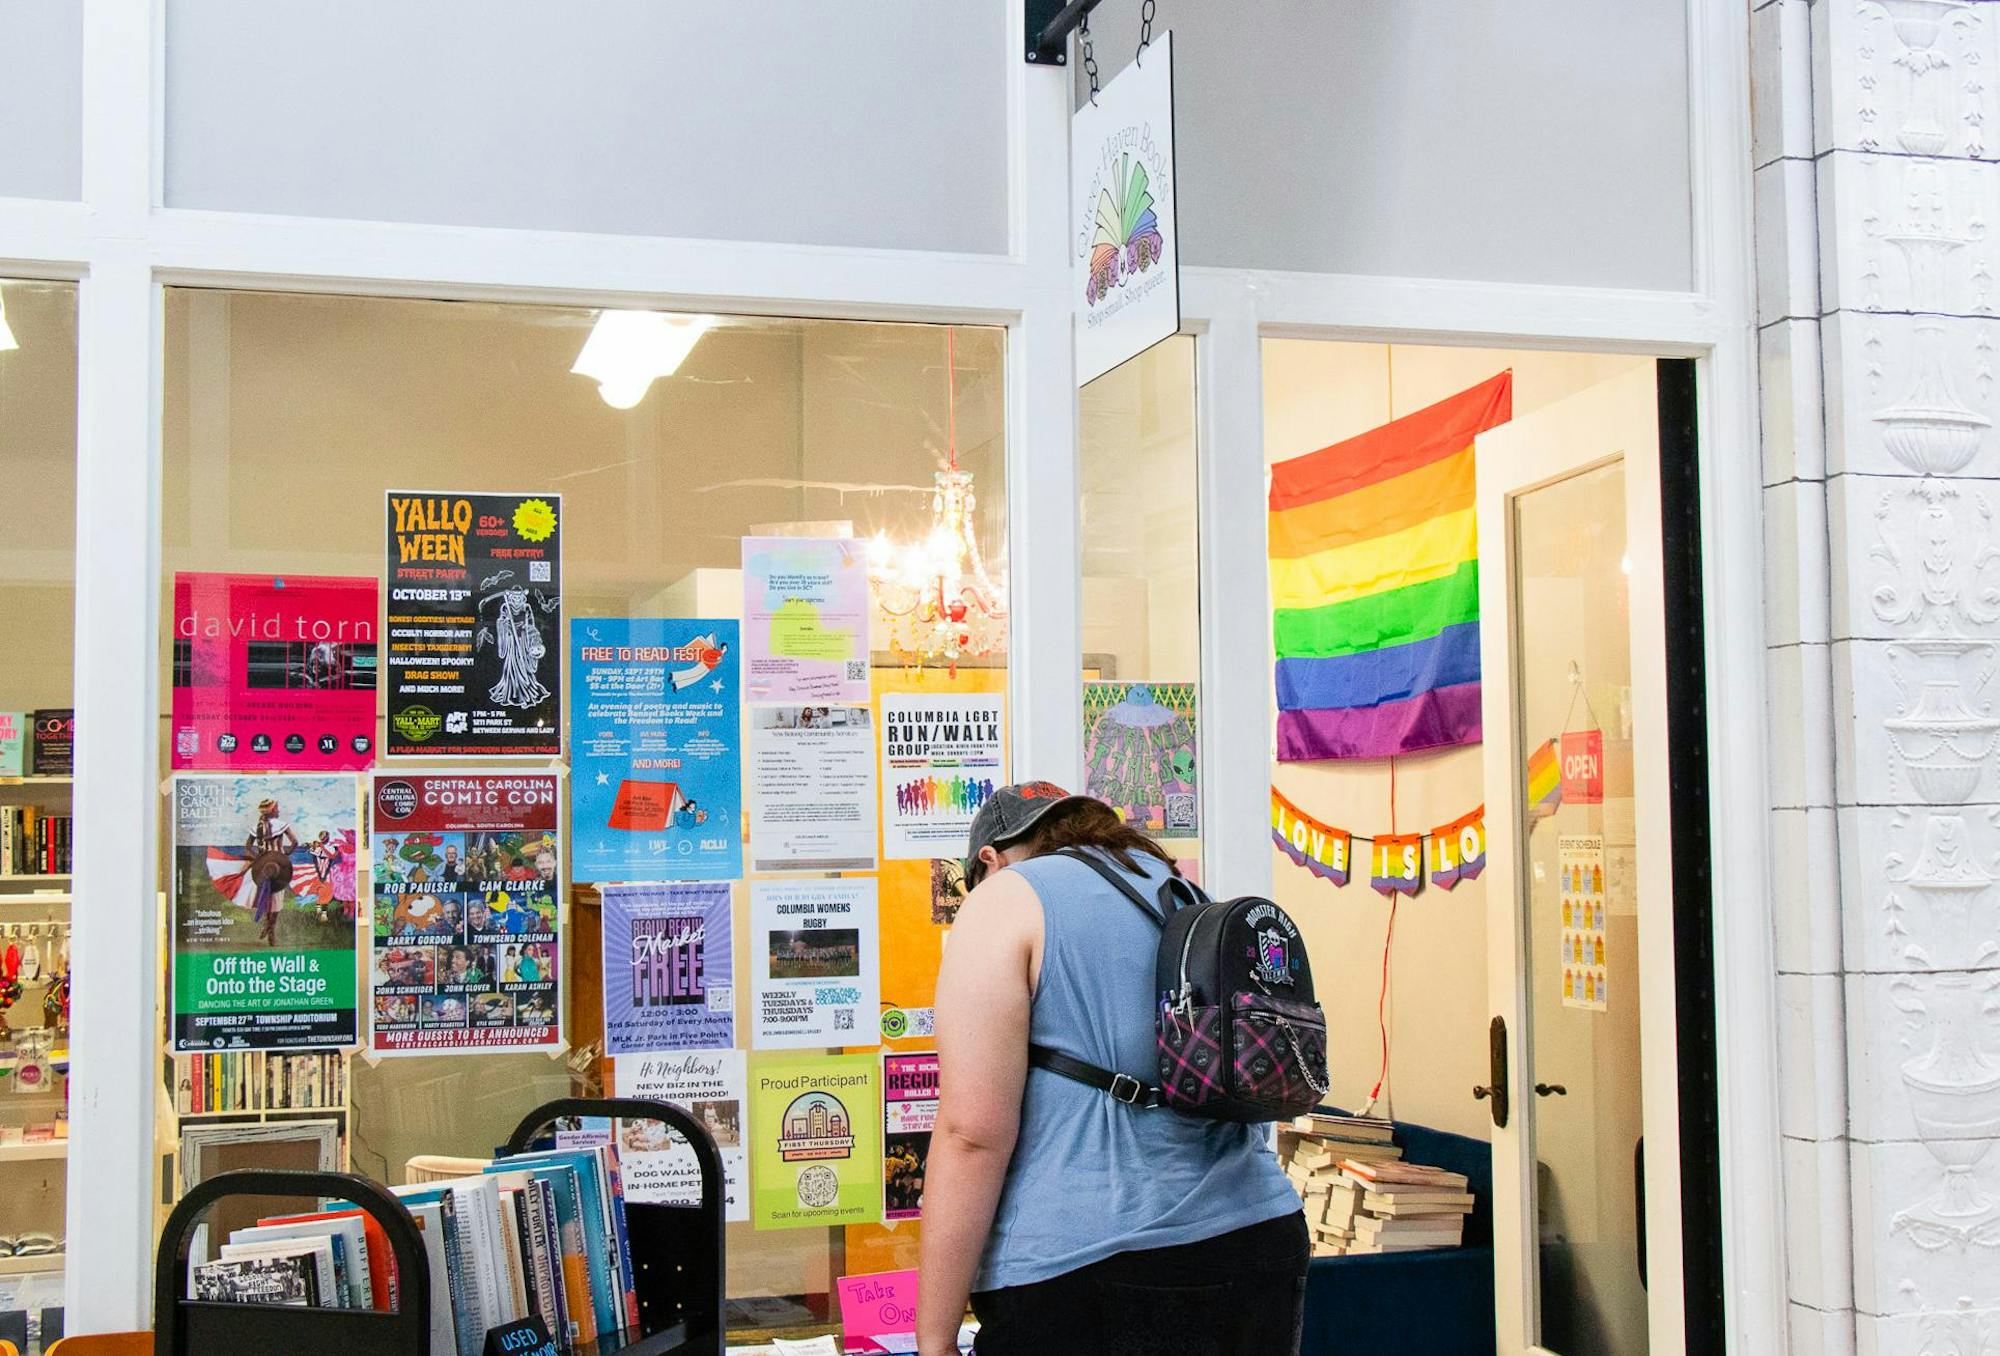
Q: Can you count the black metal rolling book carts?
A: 1